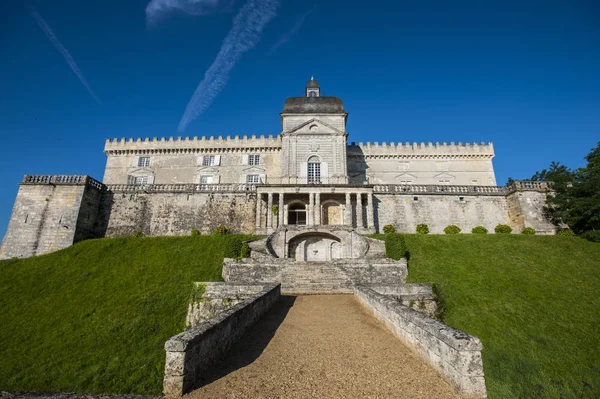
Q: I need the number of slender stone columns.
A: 8